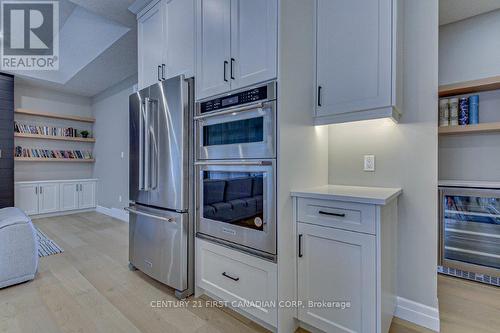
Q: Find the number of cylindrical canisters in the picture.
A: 4